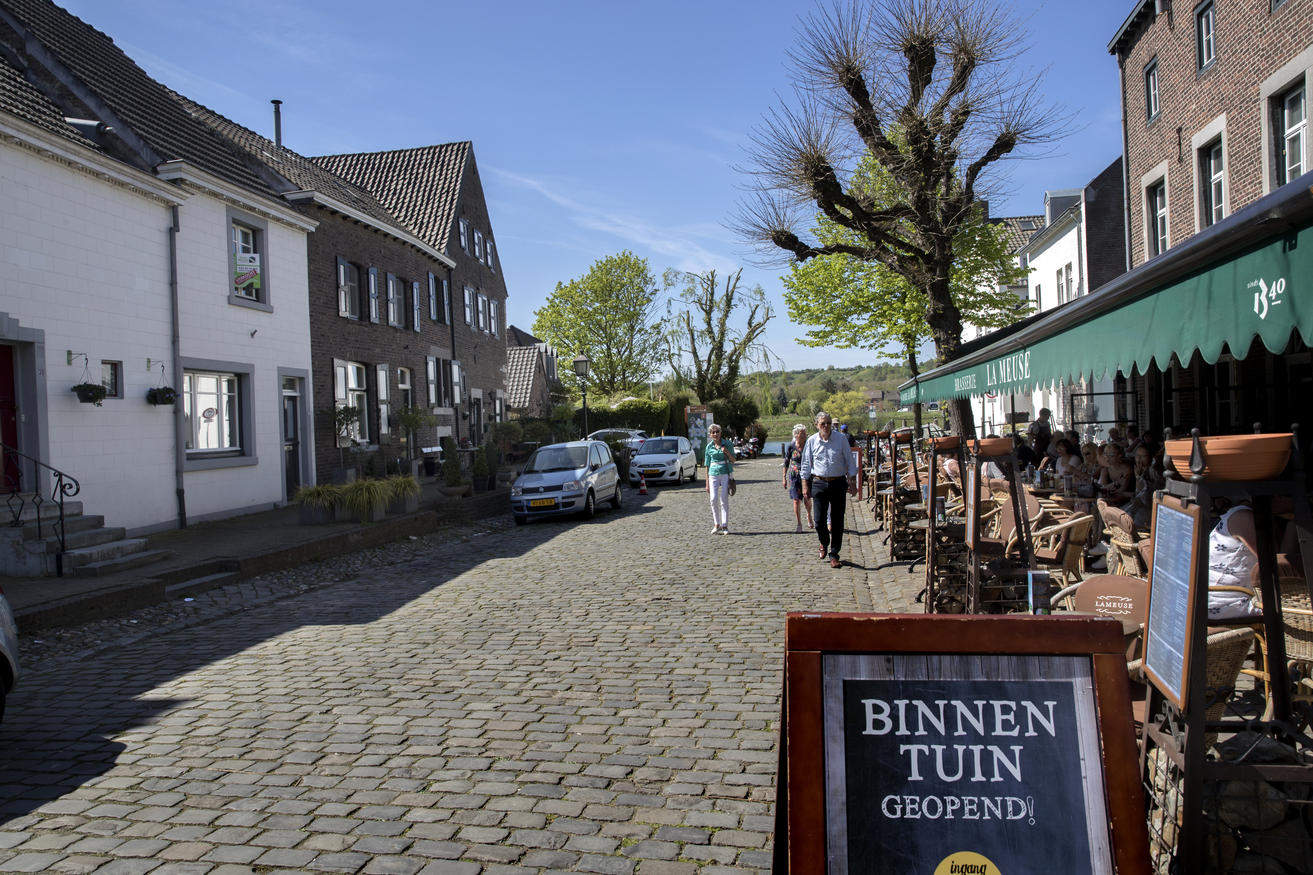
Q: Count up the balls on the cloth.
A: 0